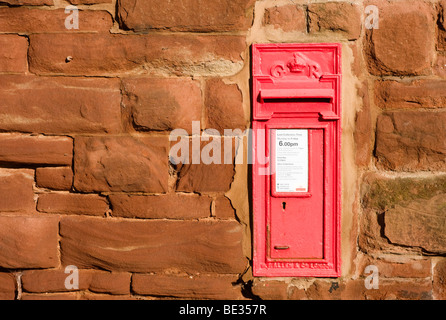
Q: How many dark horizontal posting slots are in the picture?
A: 1